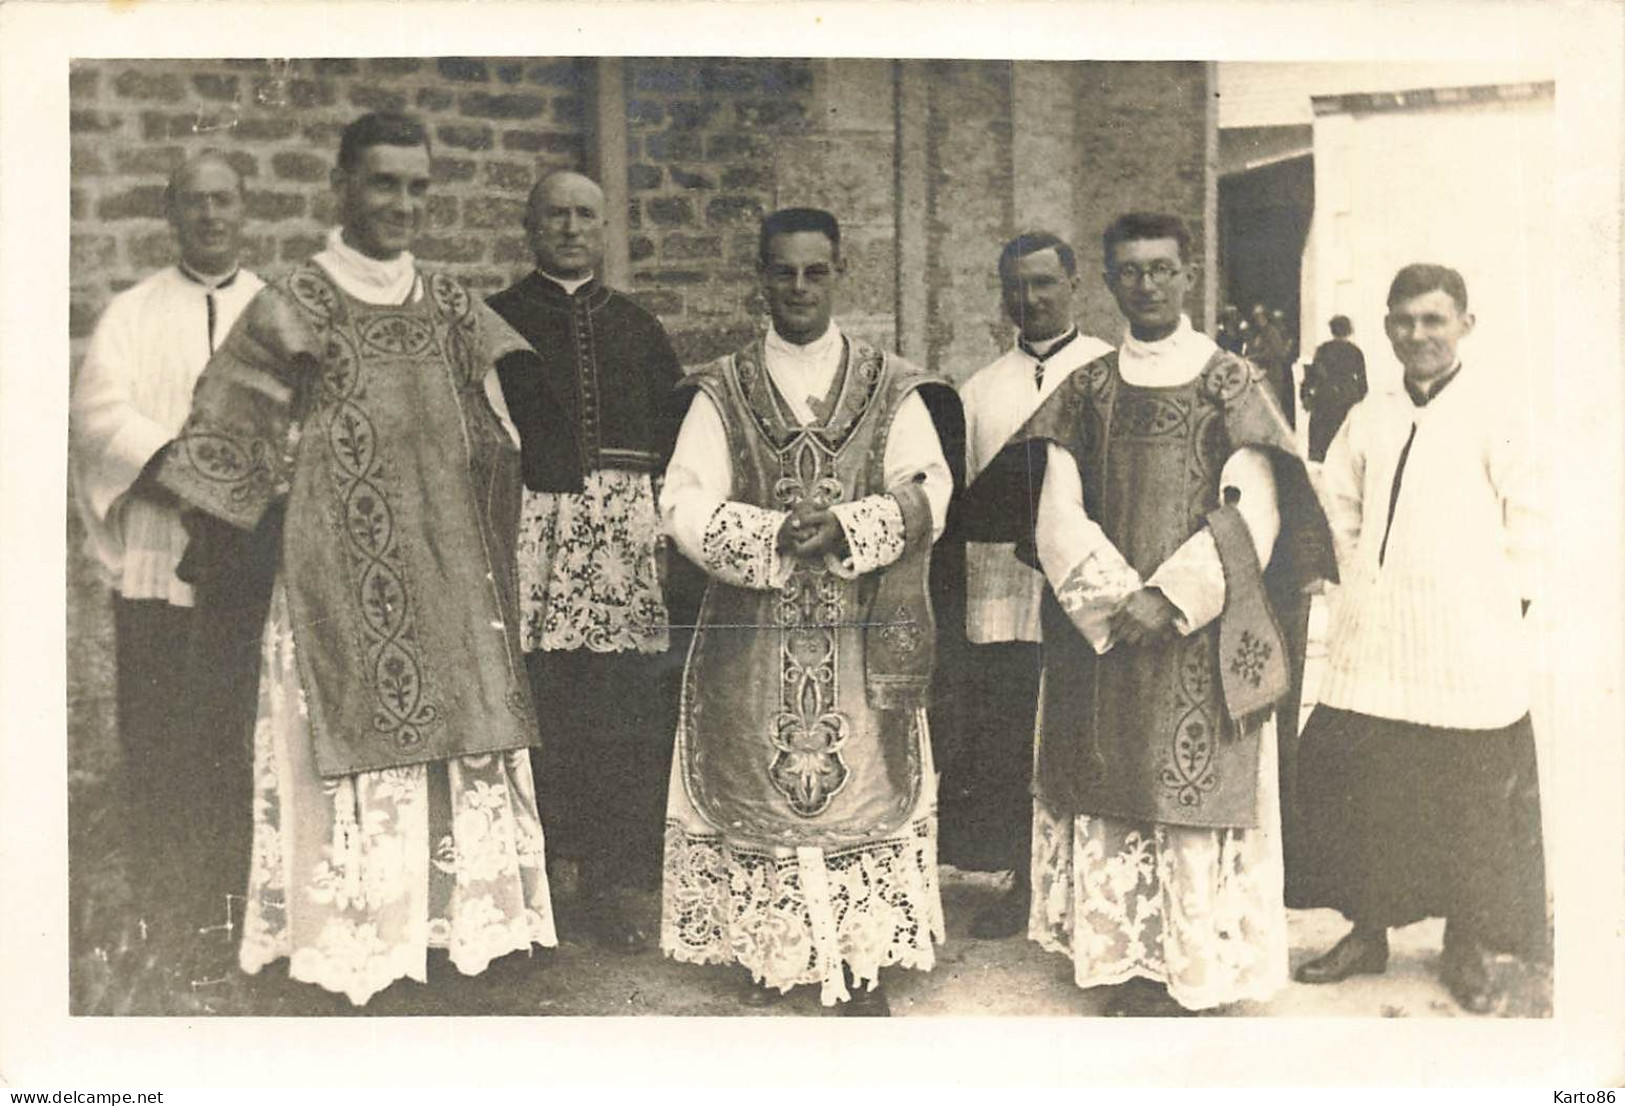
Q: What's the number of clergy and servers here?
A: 7